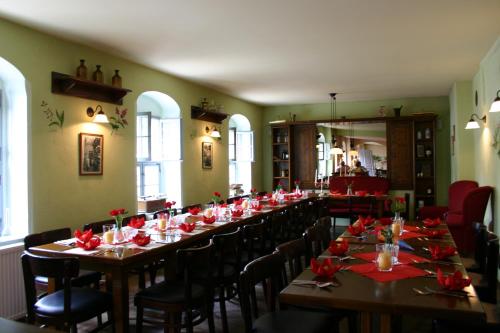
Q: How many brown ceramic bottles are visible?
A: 3